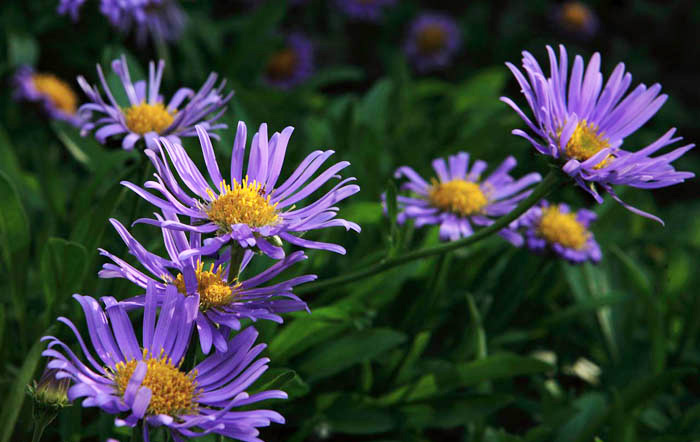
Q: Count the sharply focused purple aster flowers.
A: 4